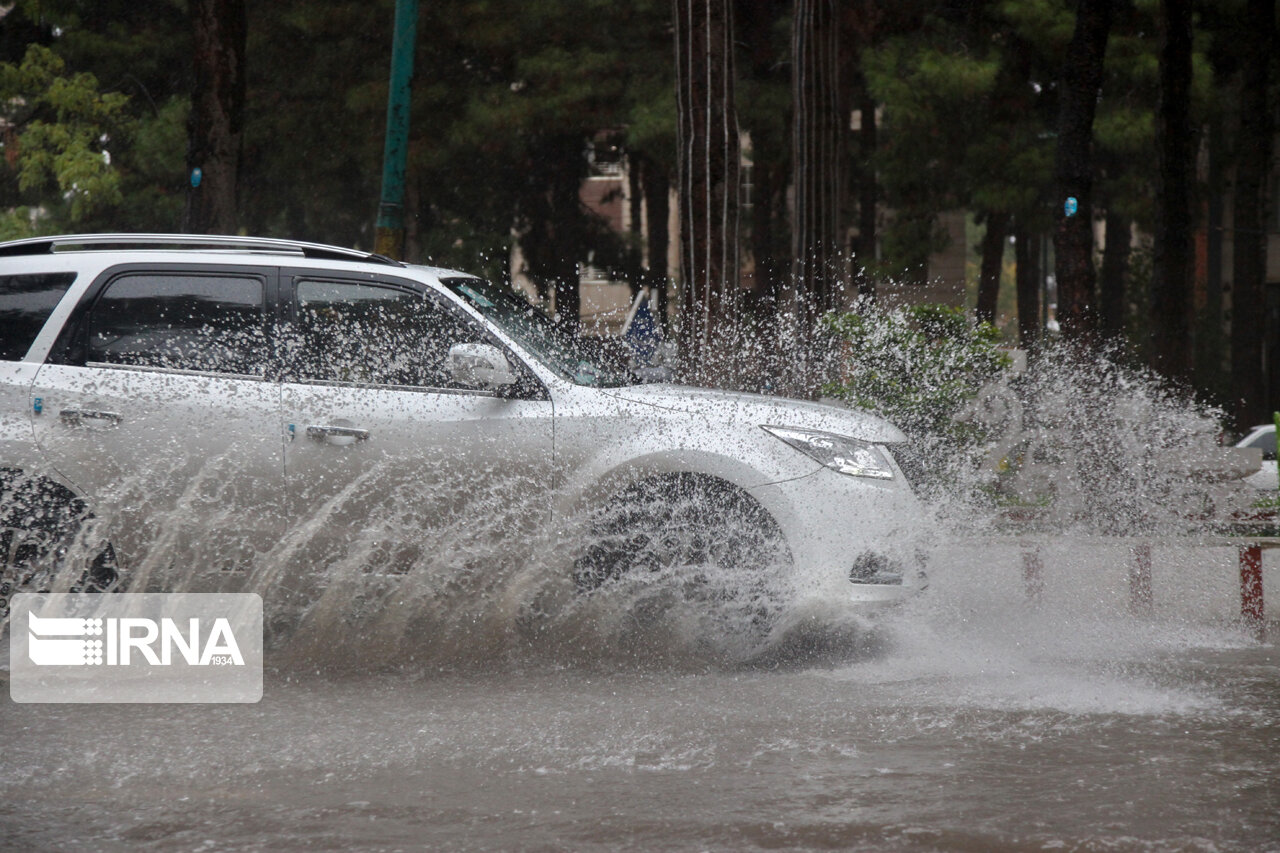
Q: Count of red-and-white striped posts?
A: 3